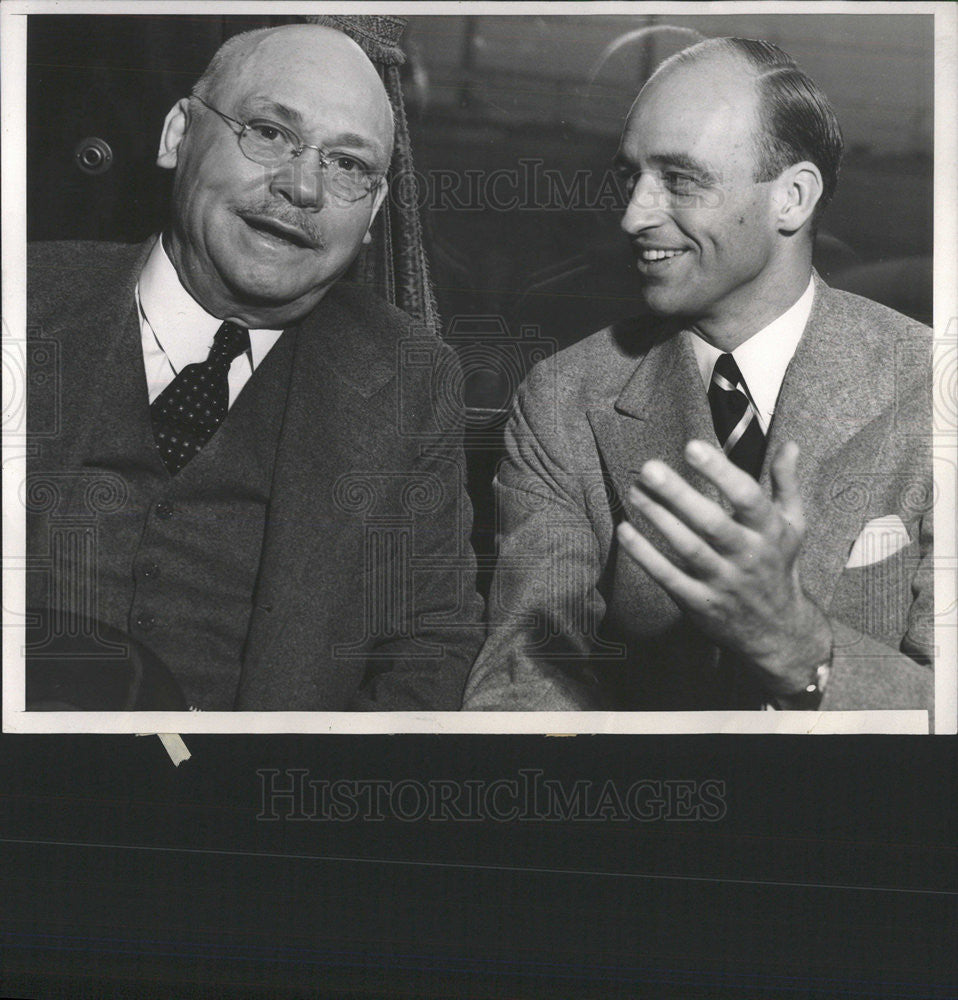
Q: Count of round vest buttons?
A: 3